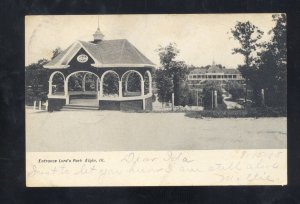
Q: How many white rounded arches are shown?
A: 5